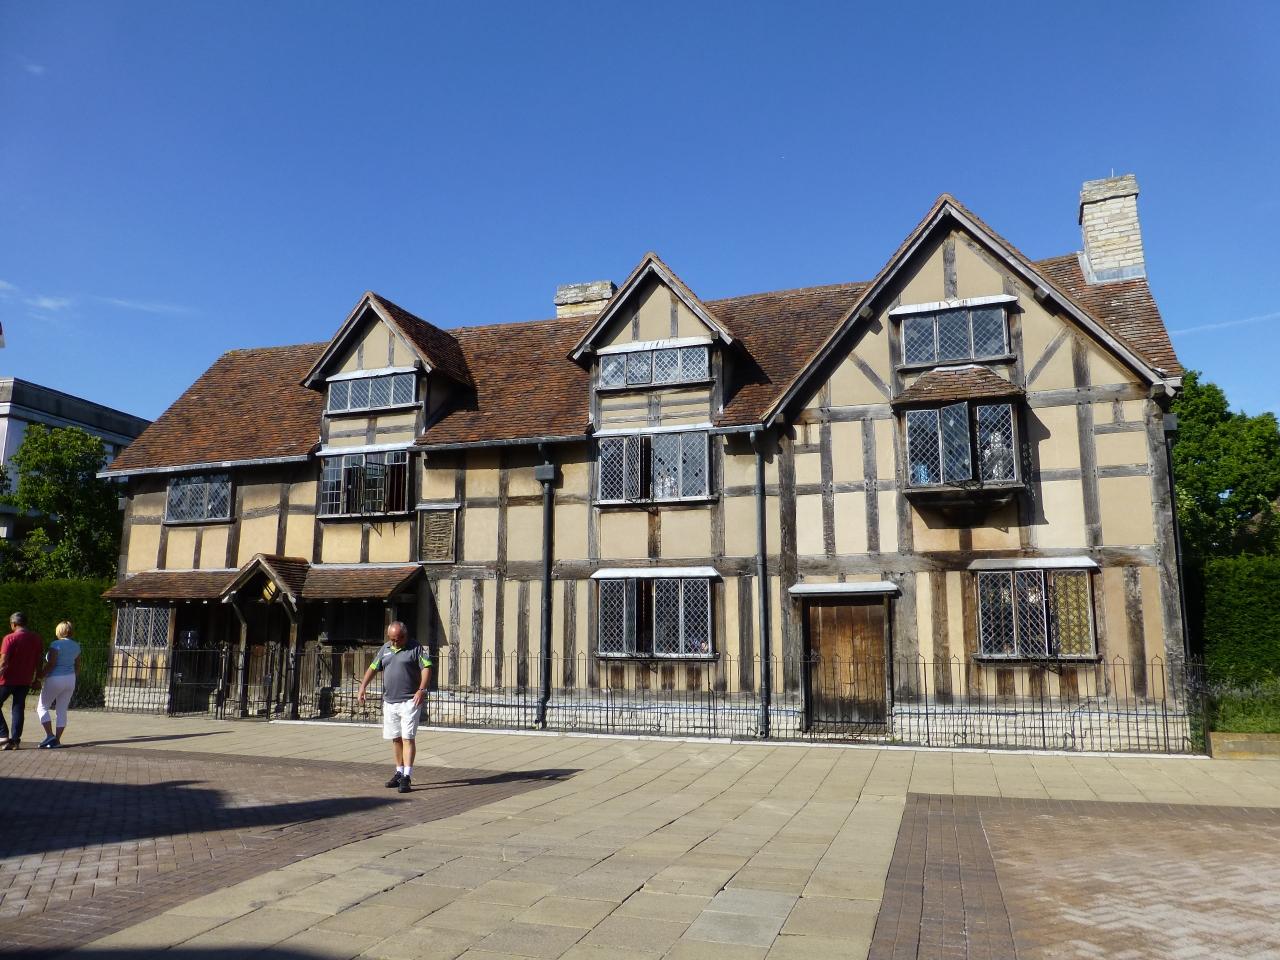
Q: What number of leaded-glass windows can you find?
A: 10